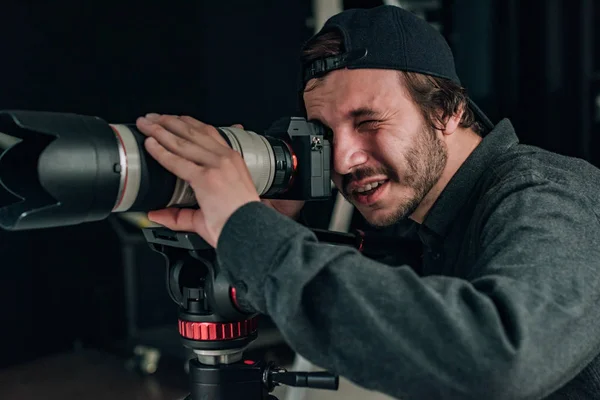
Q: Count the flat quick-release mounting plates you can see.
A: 1